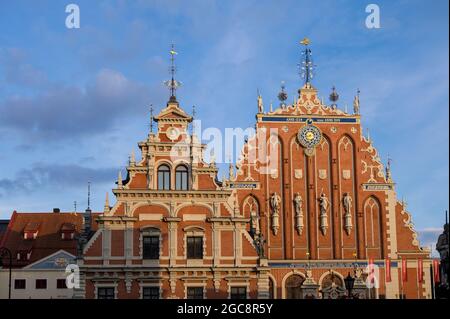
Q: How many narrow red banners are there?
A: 5